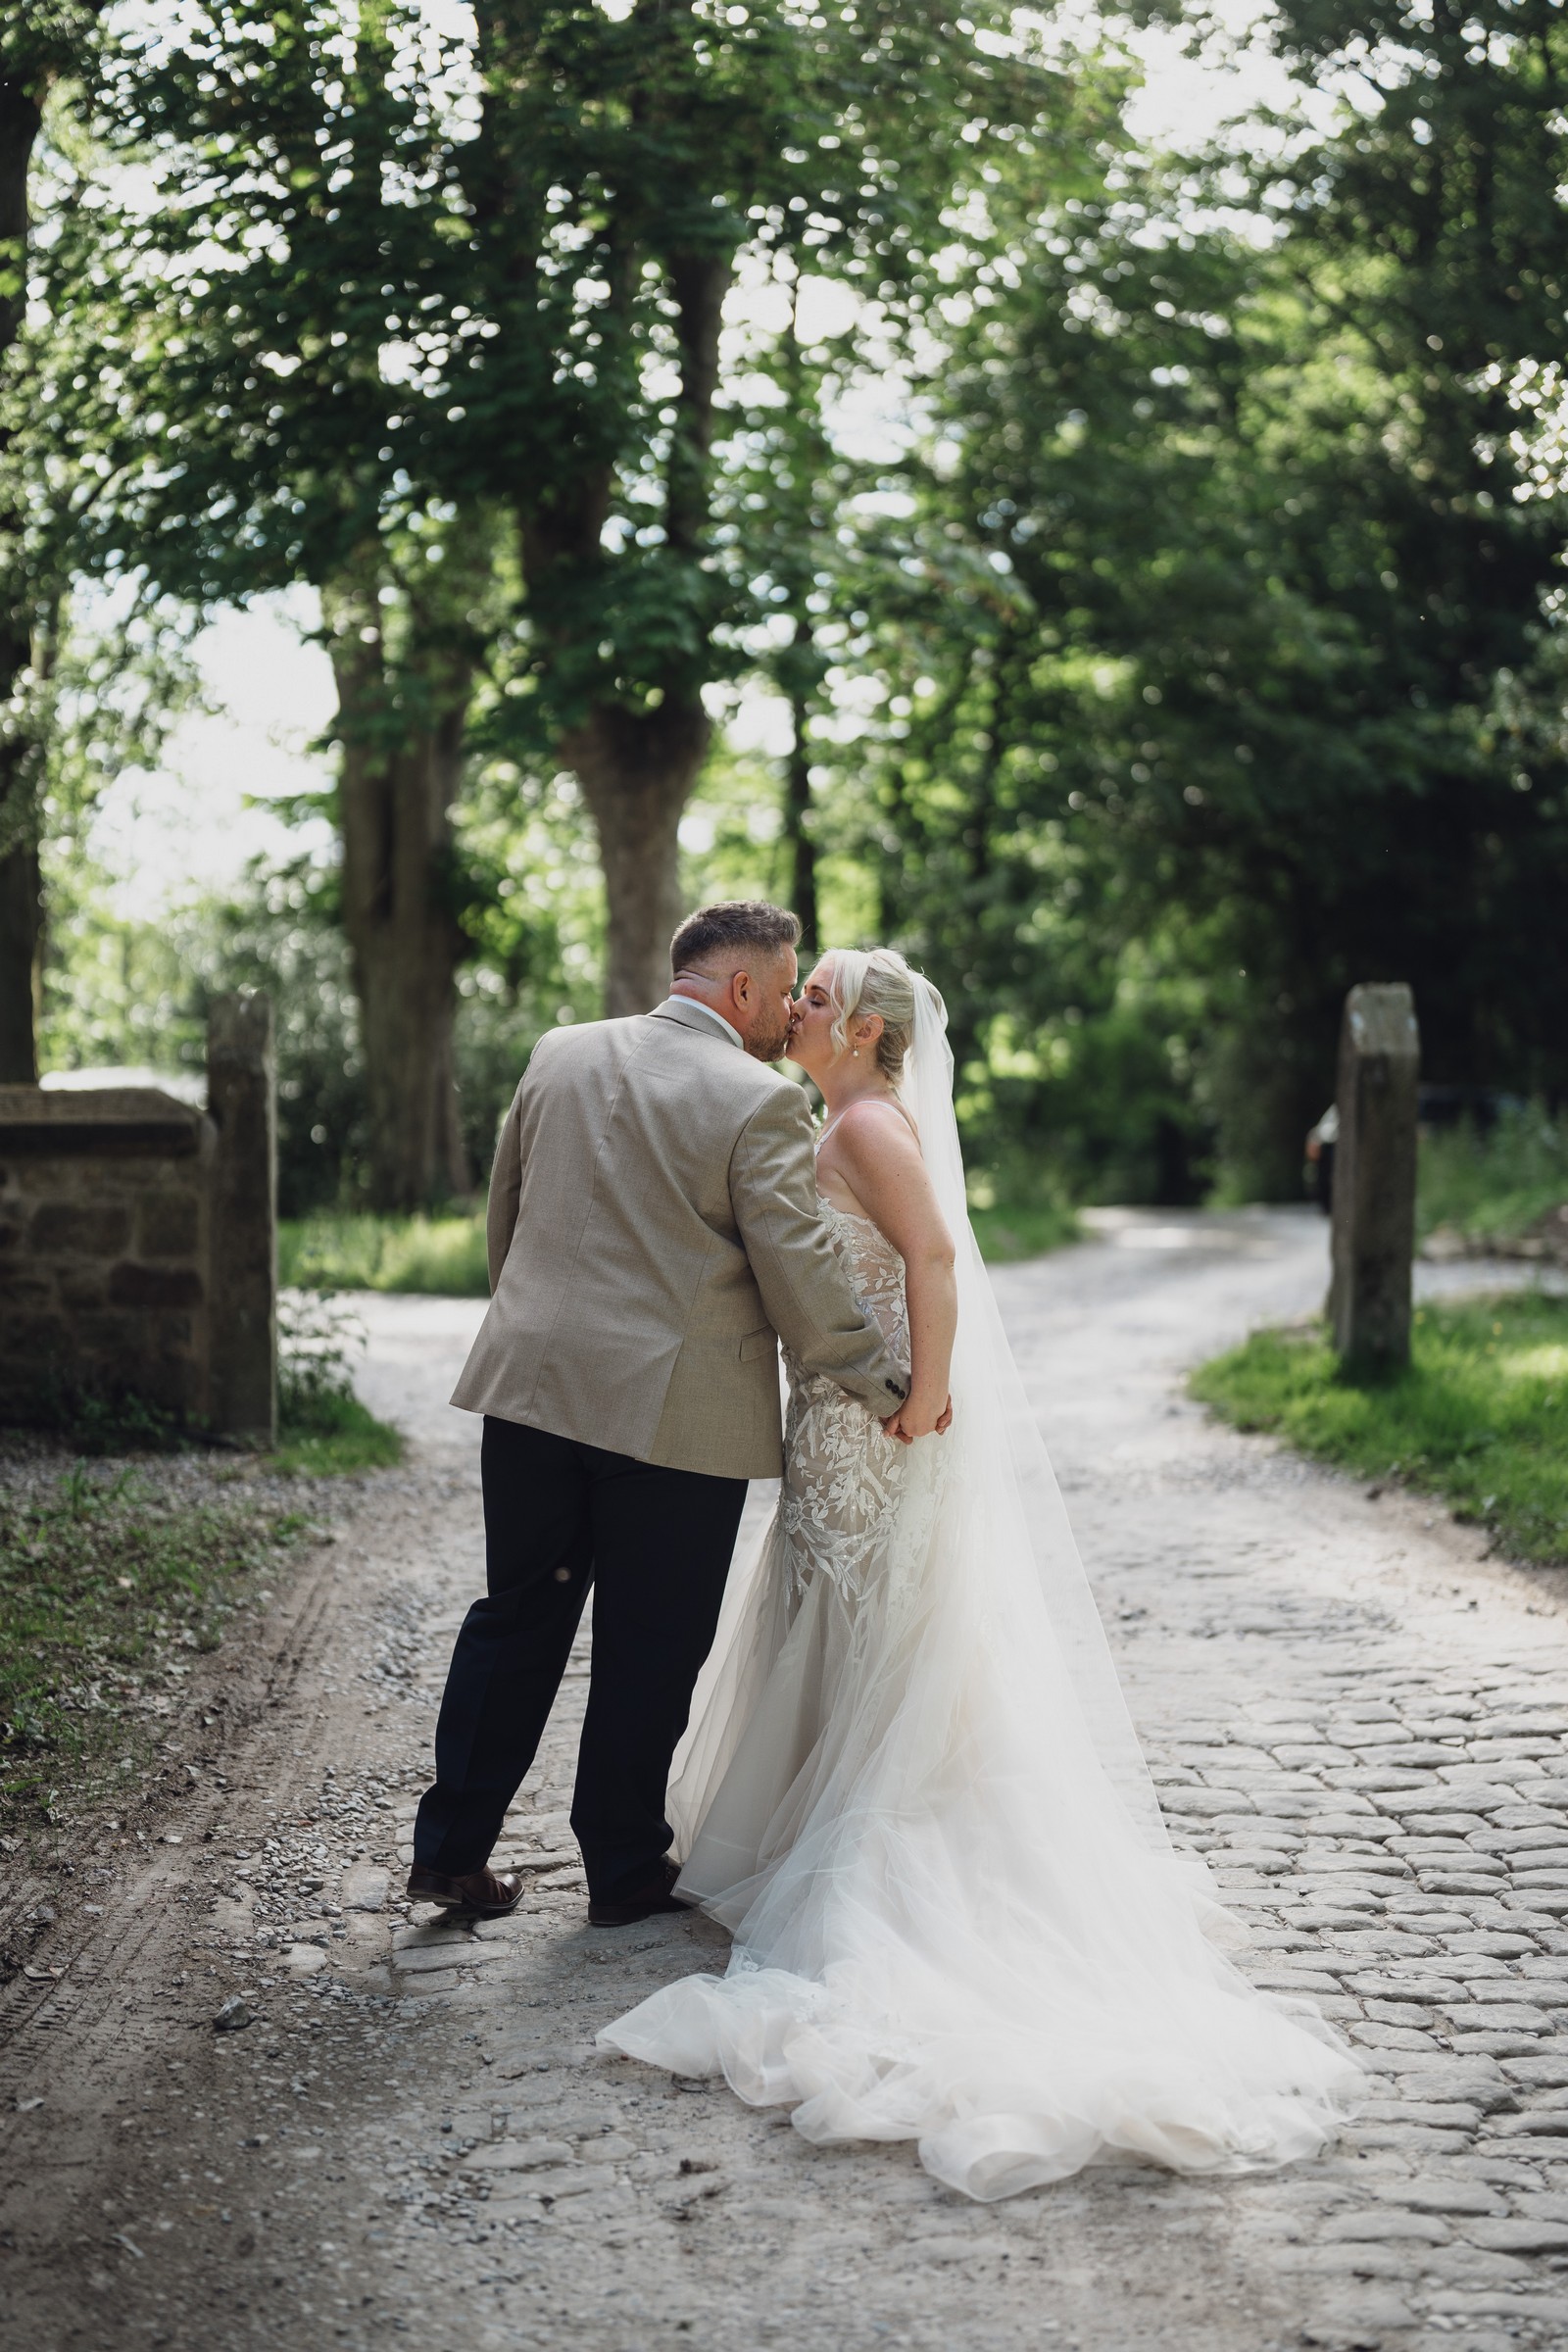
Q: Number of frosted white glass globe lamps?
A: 0